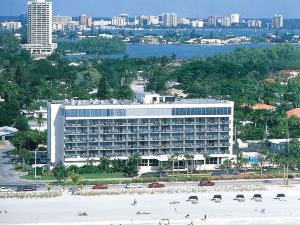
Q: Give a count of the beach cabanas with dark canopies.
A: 5